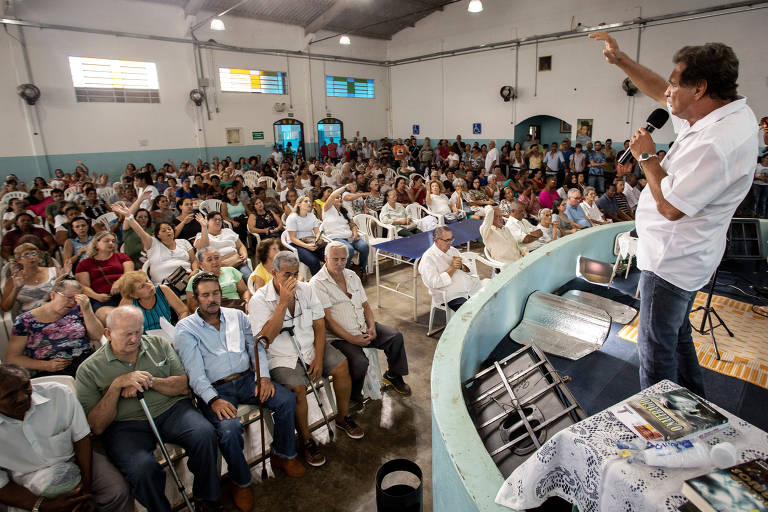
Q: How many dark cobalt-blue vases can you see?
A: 0